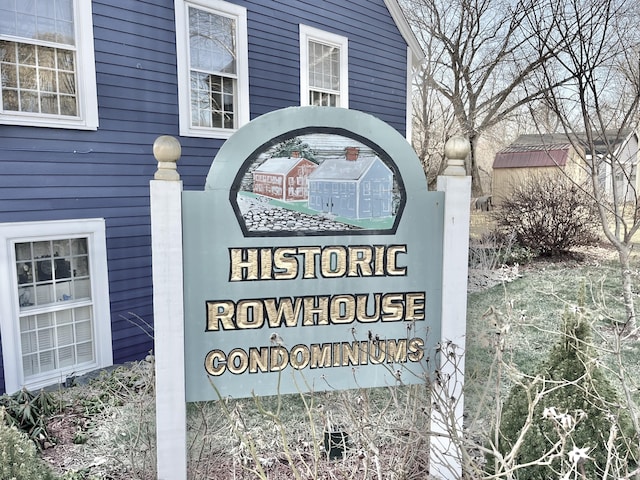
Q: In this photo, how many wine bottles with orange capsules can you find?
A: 0